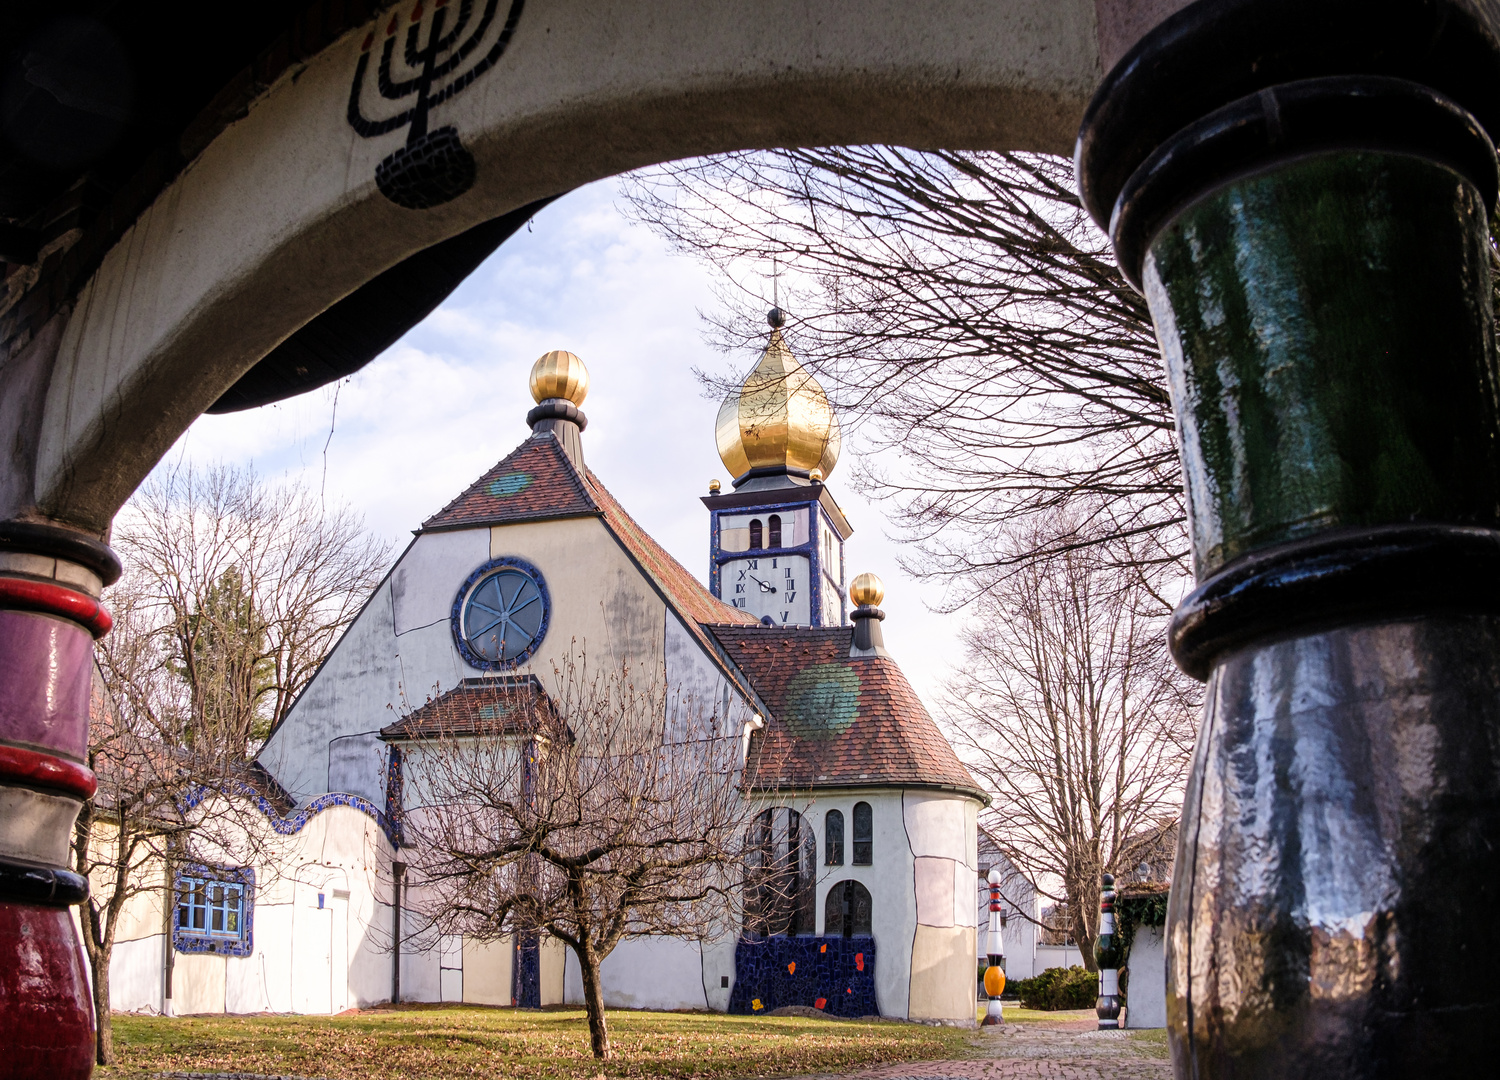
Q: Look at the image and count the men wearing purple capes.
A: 0